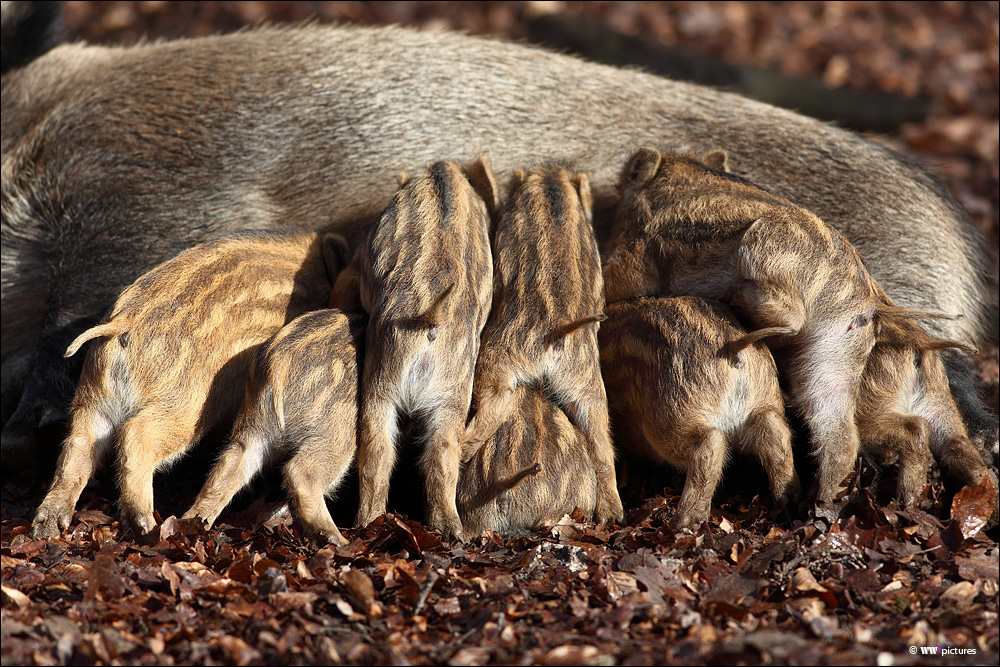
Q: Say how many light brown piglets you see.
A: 8